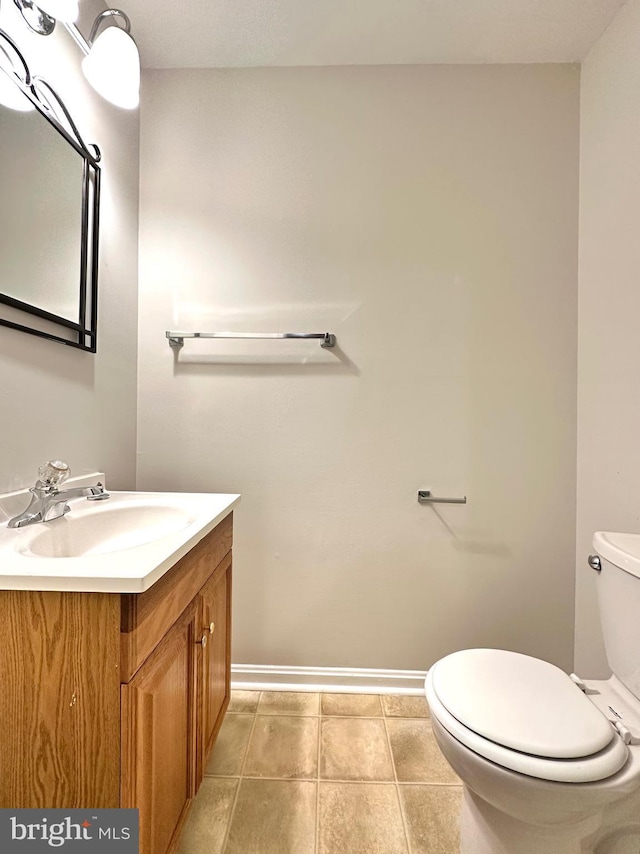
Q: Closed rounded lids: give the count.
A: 1